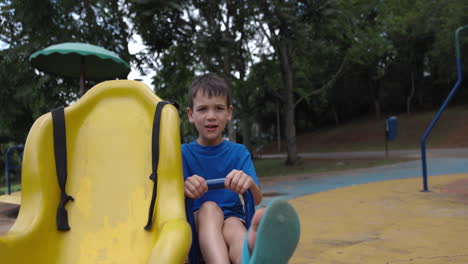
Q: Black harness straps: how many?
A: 2